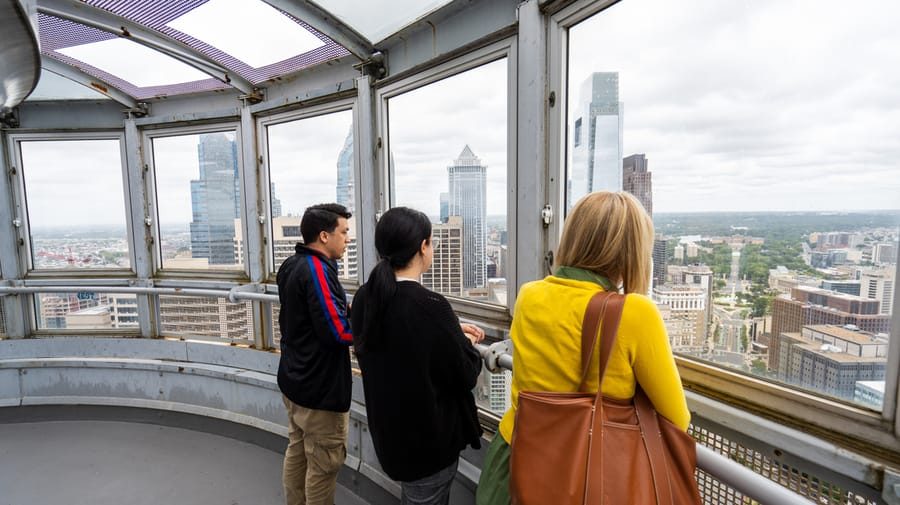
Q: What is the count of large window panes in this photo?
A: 5